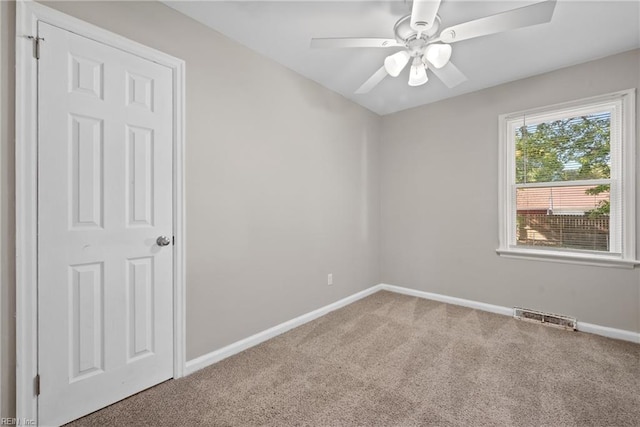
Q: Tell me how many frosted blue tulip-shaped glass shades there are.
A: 0